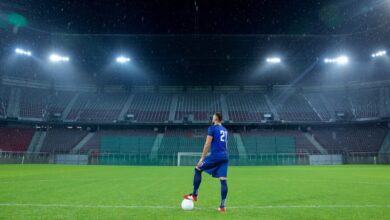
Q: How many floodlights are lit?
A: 6